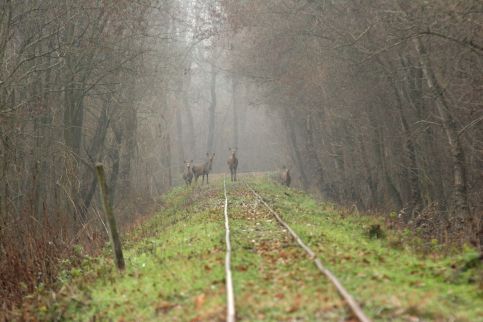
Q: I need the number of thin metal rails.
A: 2